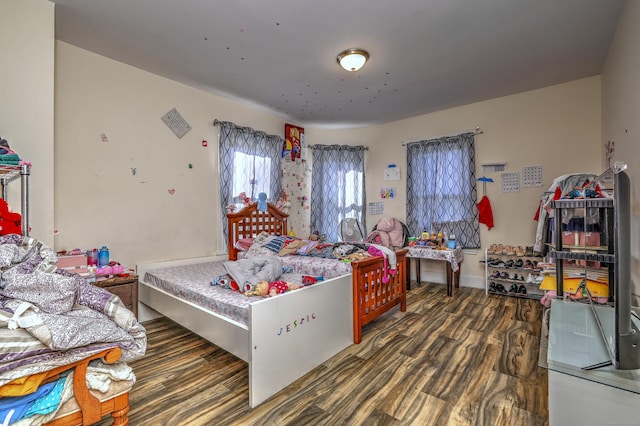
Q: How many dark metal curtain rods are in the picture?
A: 3